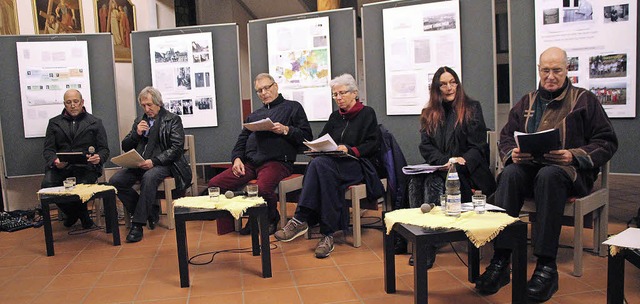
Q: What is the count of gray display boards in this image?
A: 5